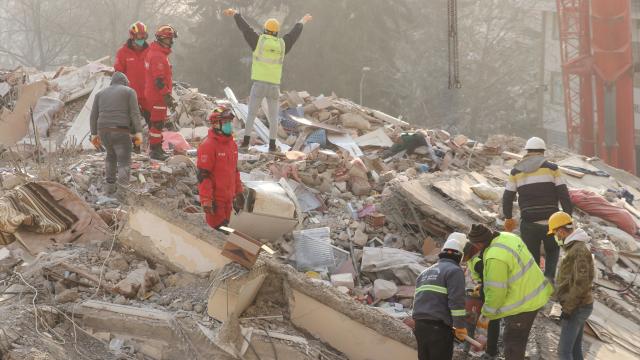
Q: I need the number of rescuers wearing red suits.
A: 3